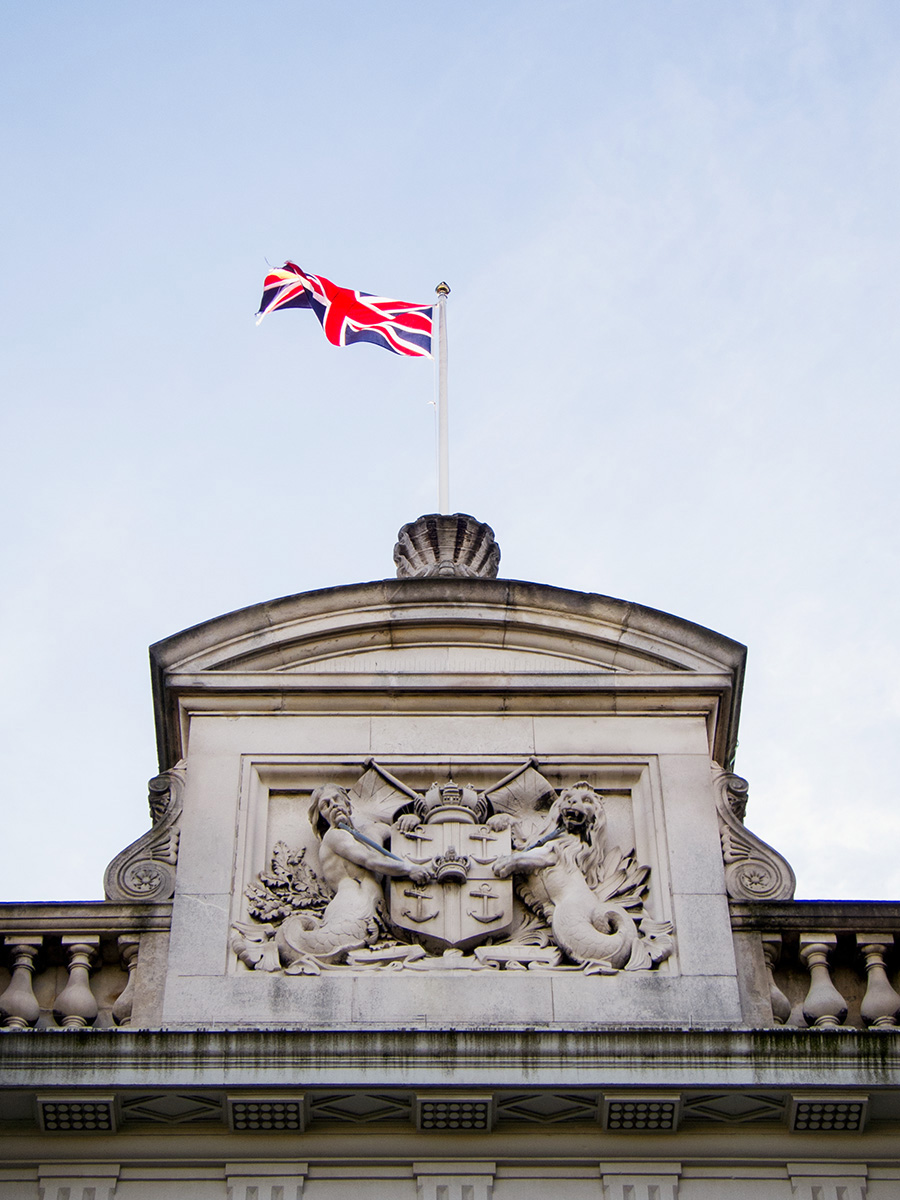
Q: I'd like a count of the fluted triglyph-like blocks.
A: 5